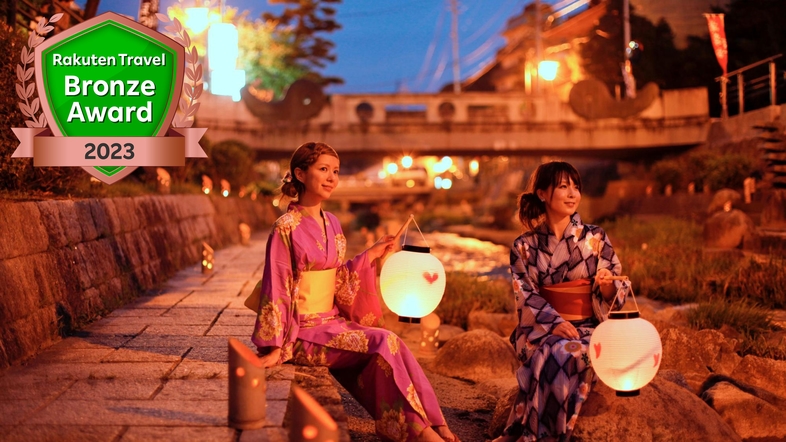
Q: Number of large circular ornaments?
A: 2